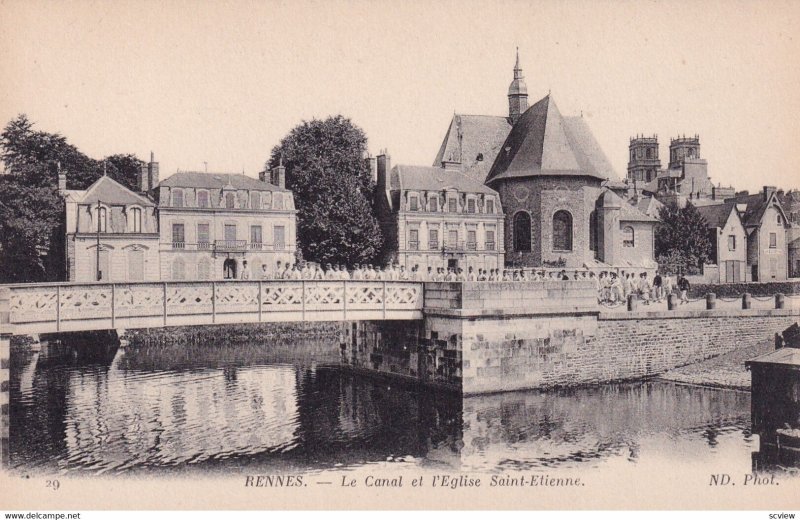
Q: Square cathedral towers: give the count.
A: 2